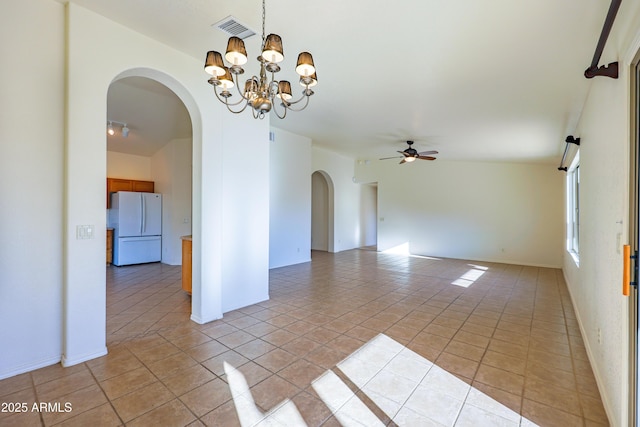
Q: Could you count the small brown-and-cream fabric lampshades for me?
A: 8